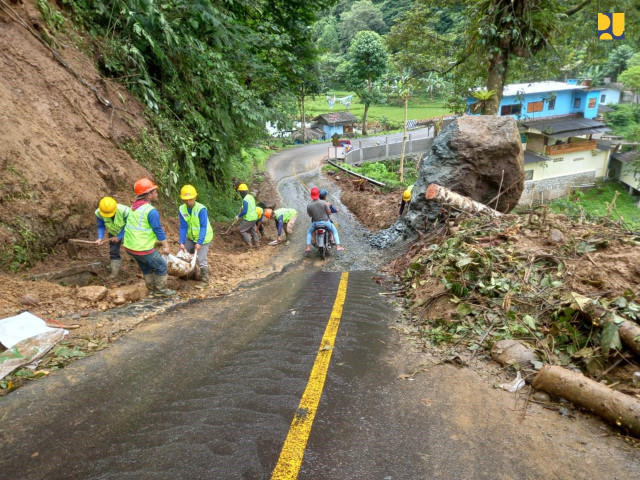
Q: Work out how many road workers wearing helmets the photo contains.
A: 7